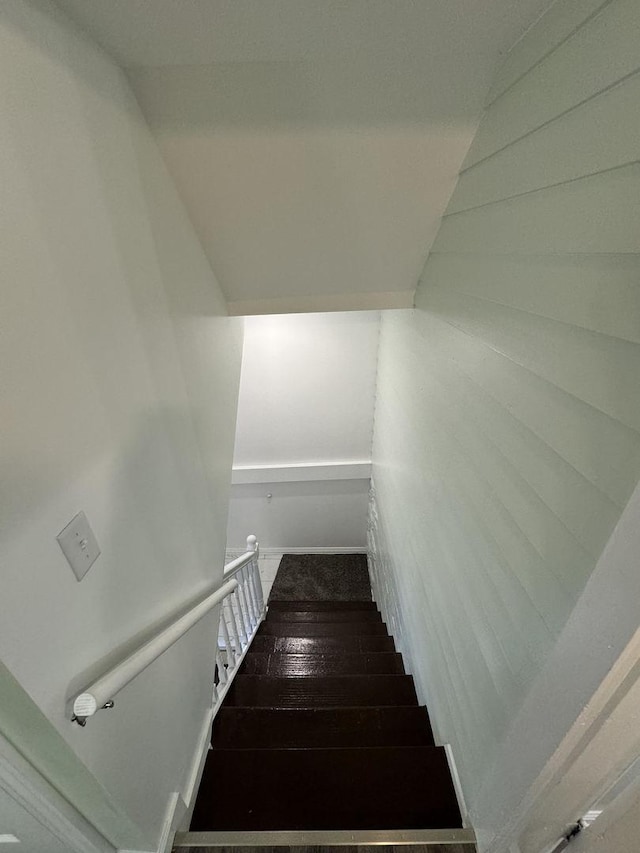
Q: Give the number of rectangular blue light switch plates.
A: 0